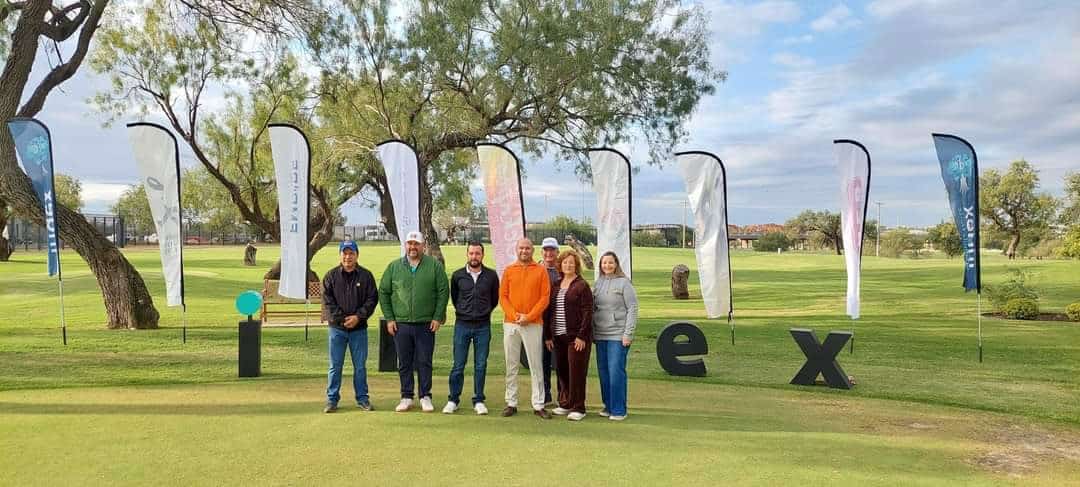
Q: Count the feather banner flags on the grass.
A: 9